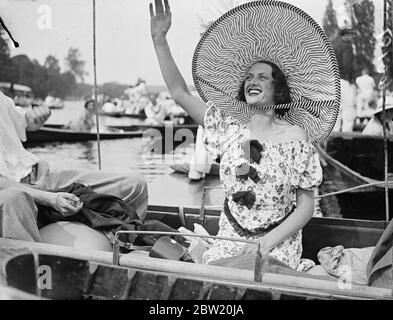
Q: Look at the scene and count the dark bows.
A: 3